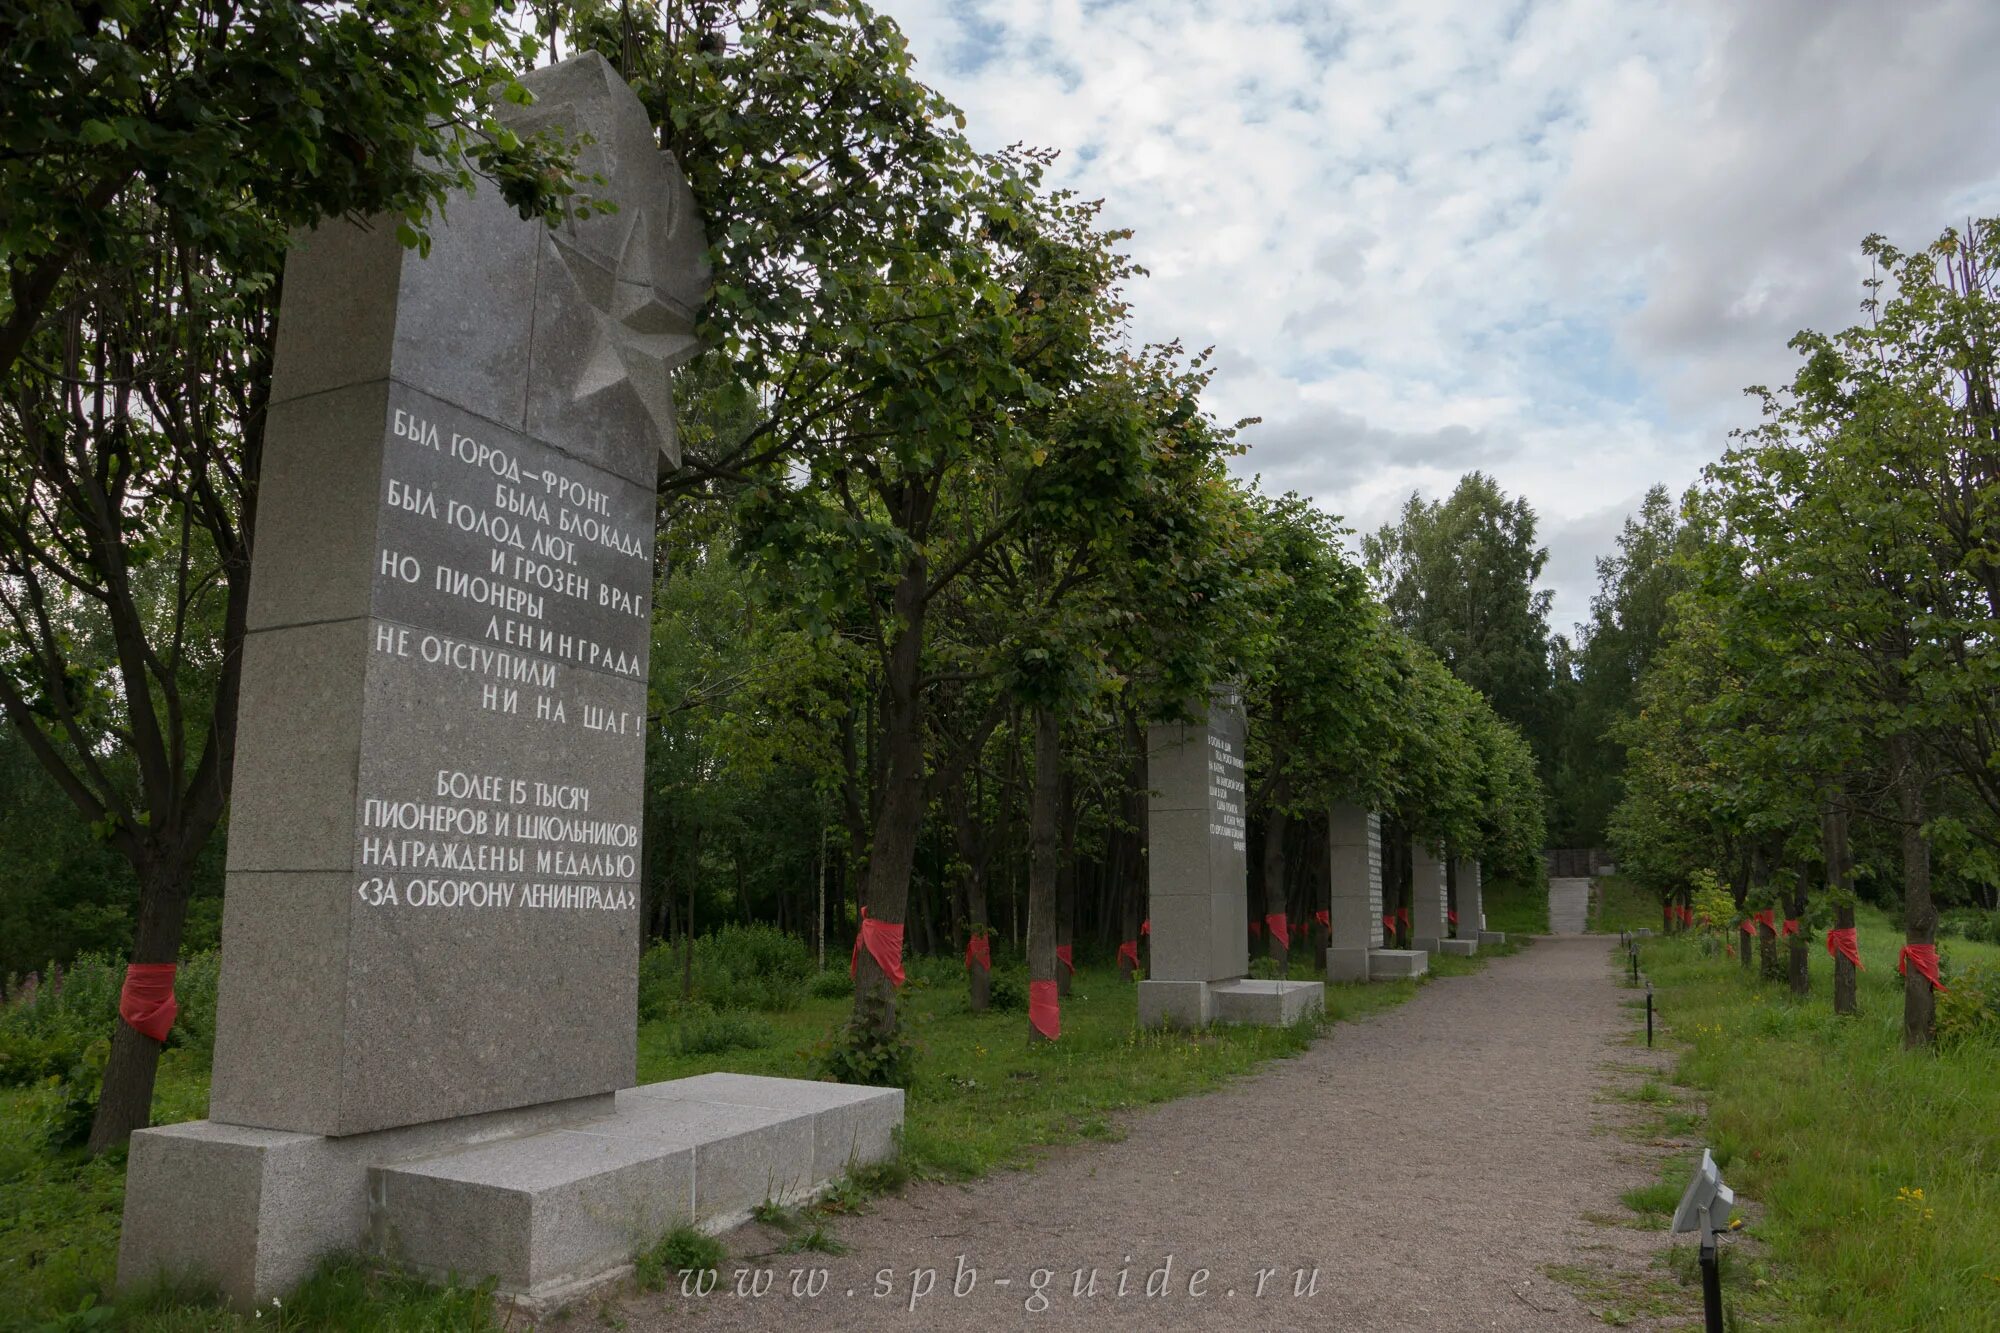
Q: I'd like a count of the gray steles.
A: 5